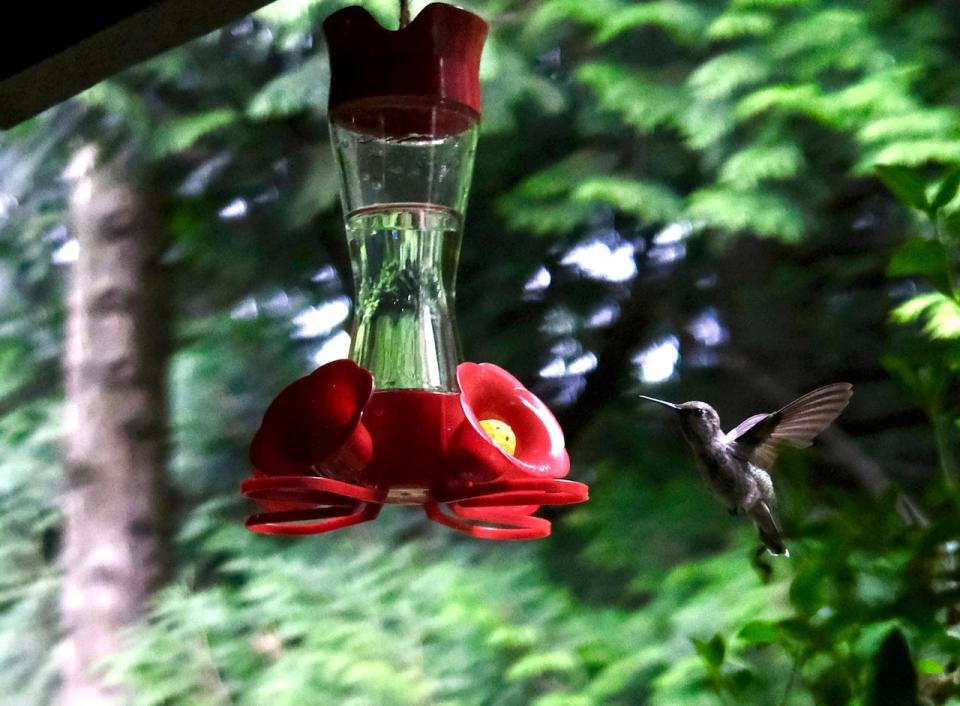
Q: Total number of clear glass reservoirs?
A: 1